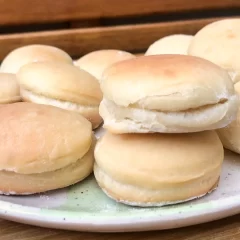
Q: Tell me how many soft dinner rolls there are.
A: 10